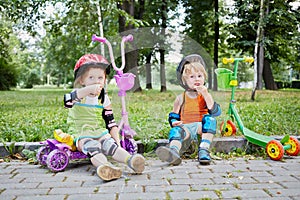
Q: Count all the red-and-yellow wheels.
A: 3